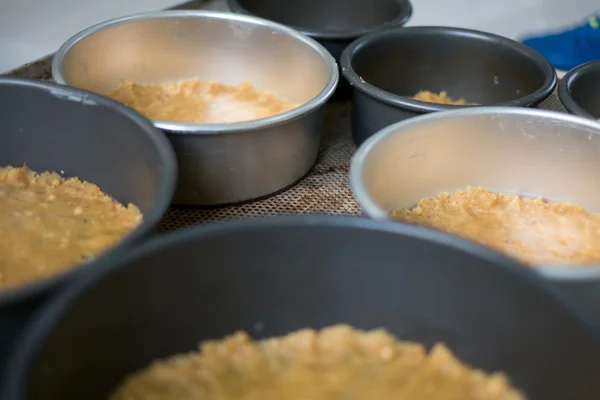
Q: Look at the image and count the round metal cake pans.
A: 7